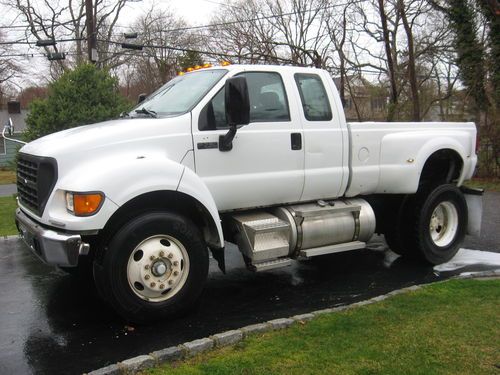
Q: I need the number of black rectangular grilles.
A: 1